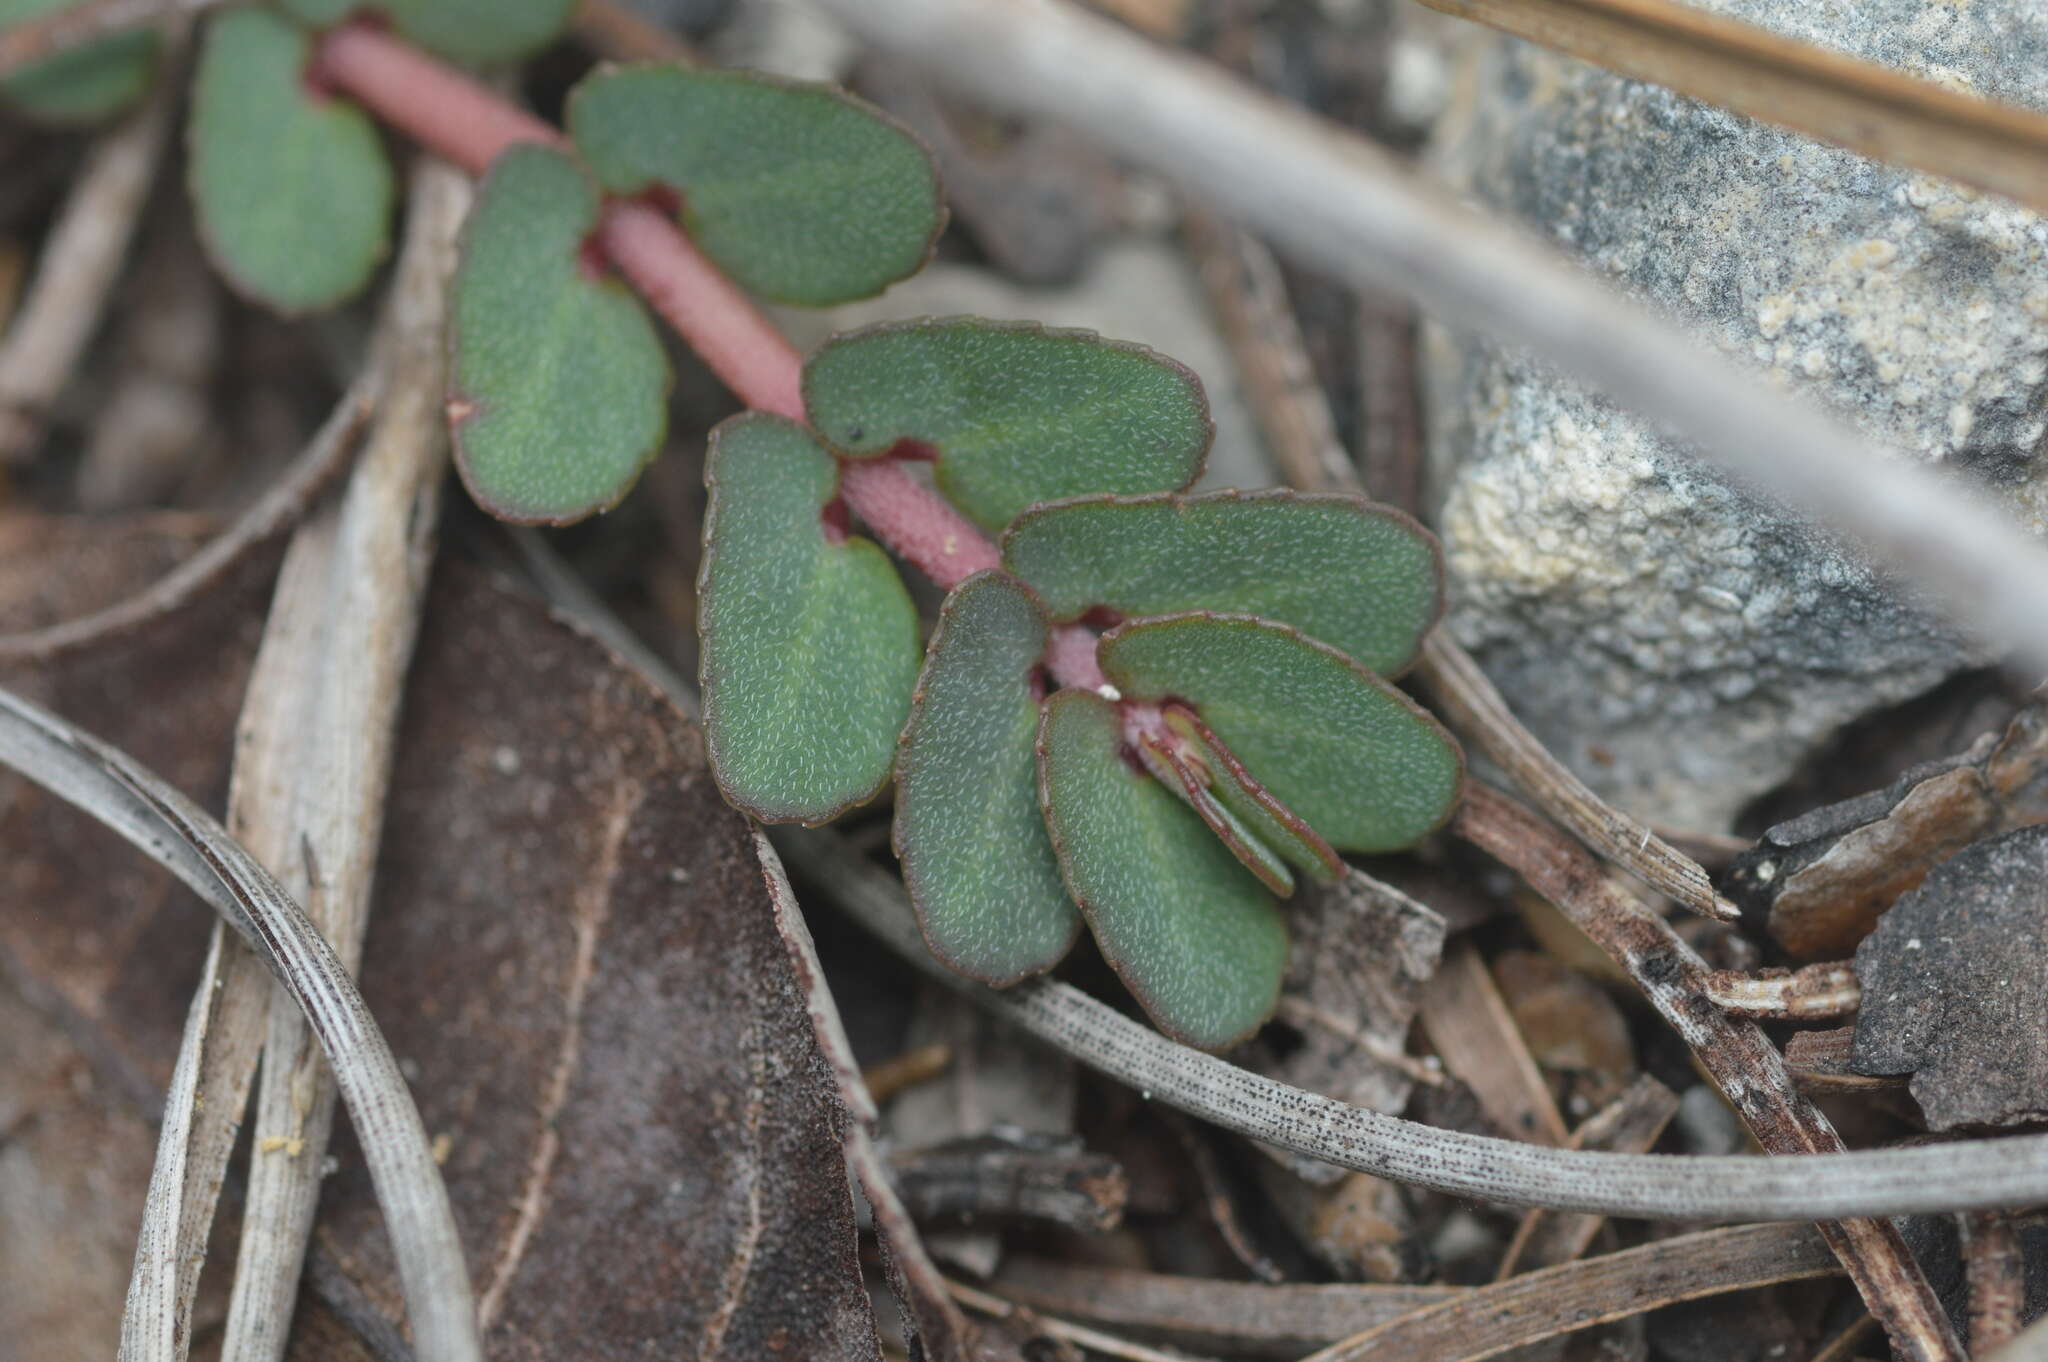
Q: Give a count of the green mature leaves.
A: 11